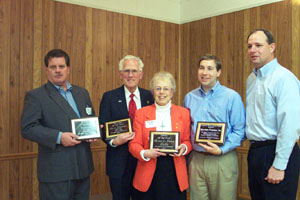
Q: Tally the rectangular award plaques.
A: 4